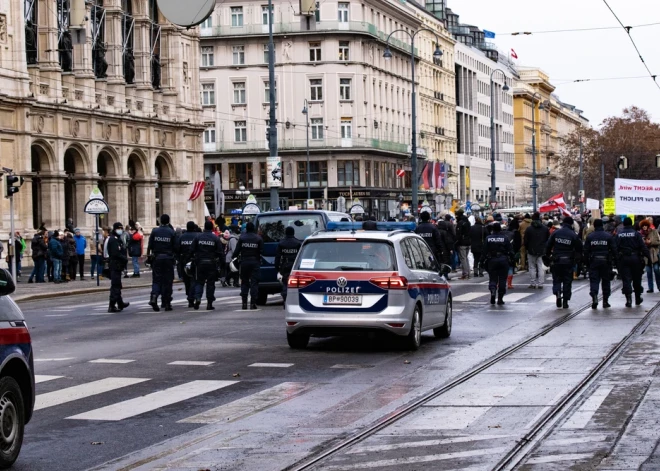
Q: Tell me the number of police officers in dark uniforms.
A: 11